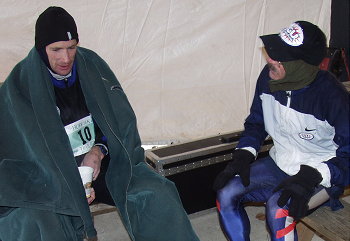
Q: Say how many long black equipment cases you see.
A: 1